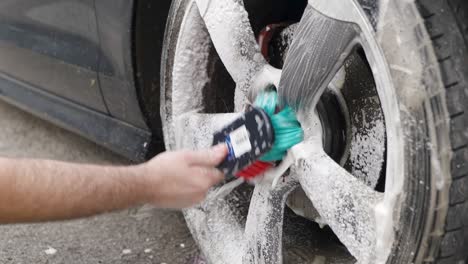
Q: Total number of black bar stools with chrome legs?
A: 0